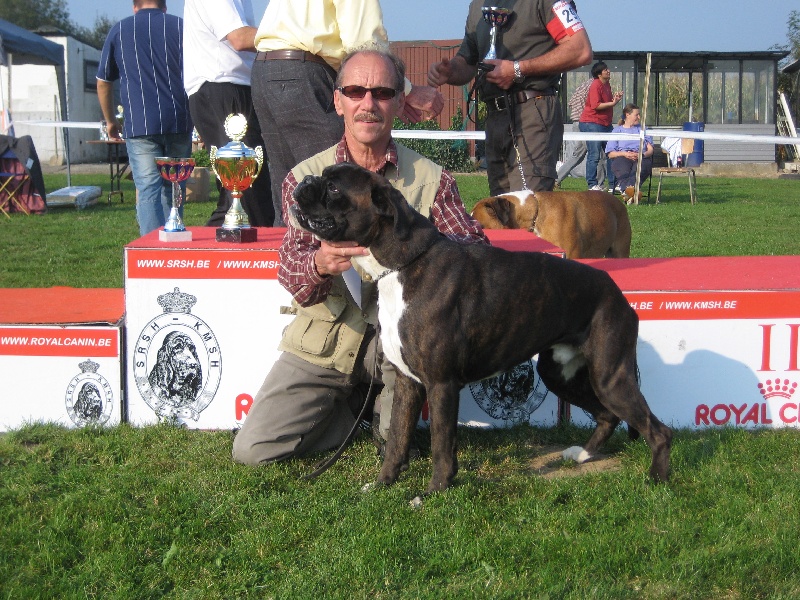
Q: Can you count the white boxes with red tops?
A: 3